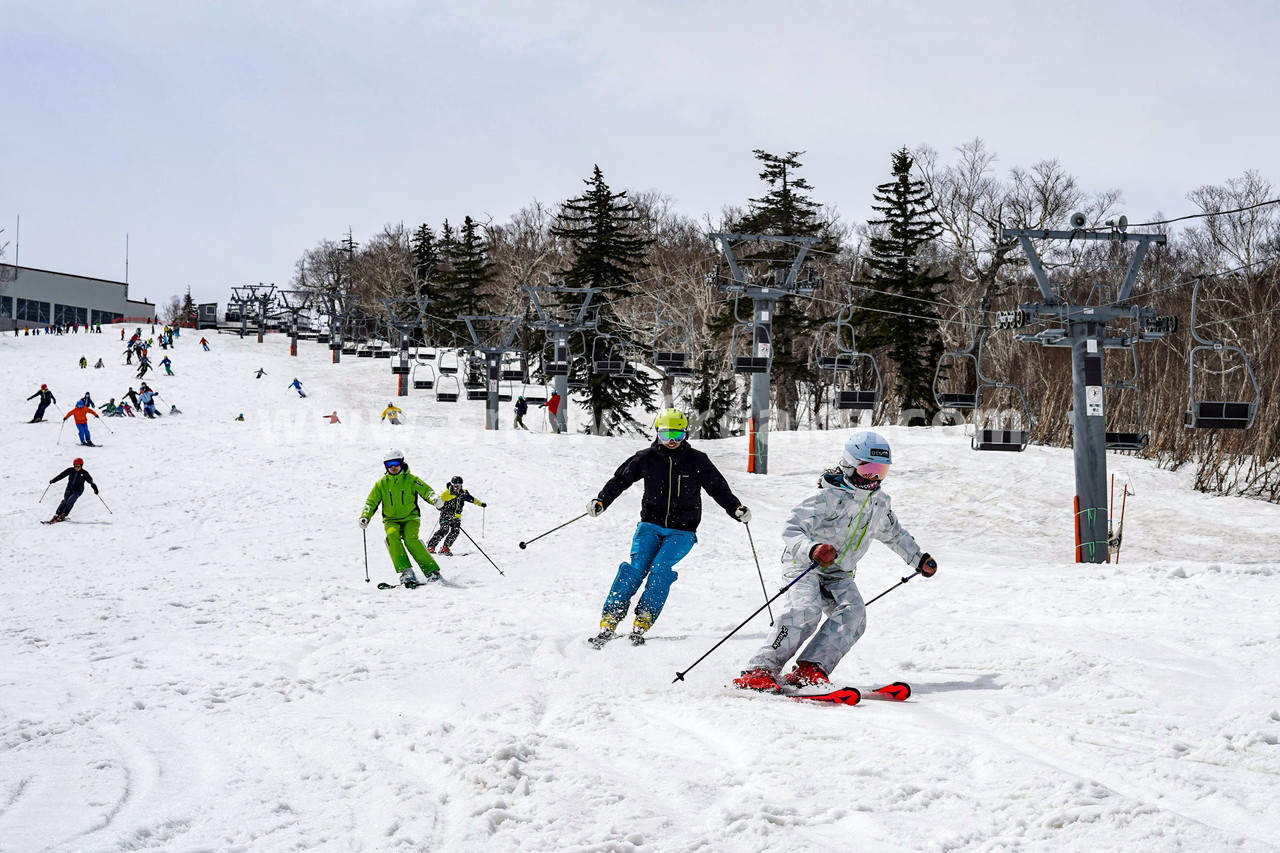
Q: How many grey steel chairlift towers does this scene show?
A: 9